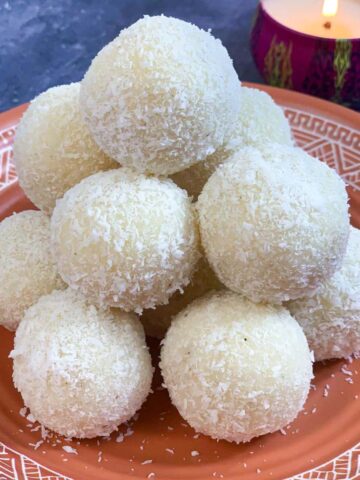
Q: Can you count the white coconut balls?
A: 10